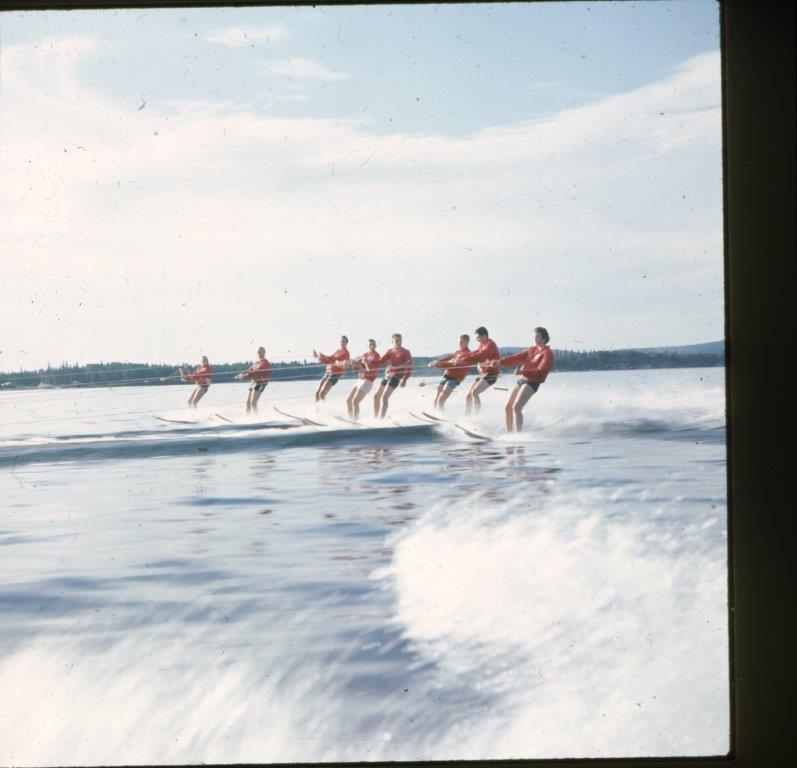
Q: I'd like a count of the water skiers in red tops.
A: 8